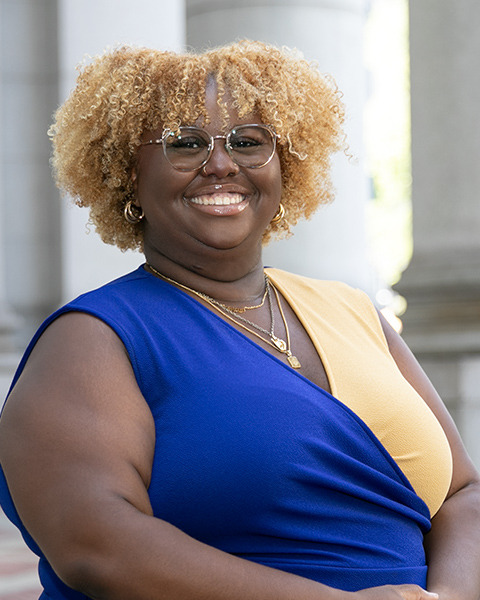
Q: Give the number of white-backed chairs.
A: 0